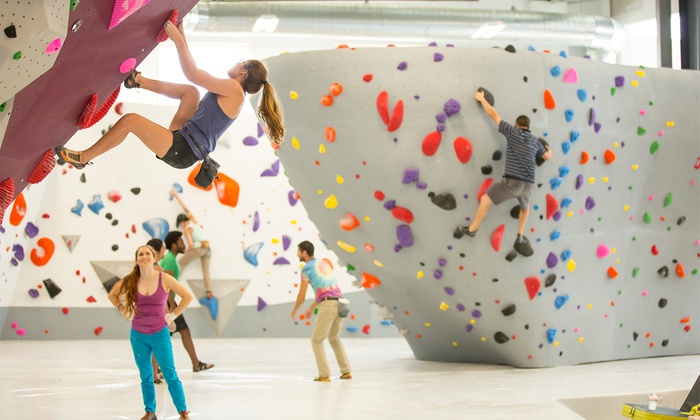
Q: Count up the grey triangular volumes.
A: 3